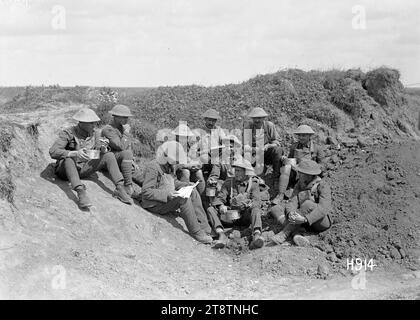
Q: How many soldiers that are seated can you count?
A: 10